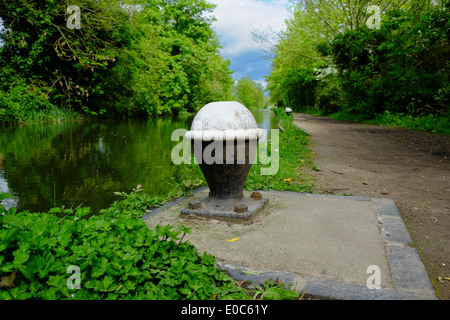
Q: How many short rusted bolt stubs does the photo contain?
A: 3